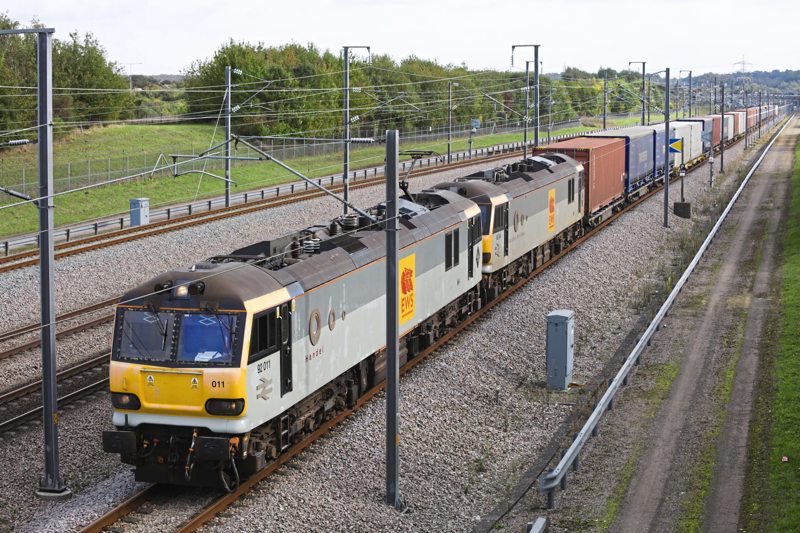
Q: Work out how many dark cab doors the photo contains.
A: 4